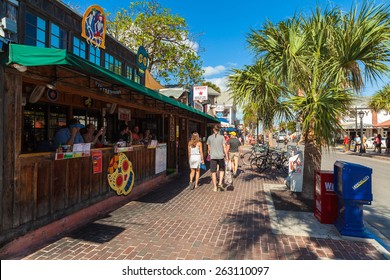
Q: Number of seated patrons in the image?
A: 5